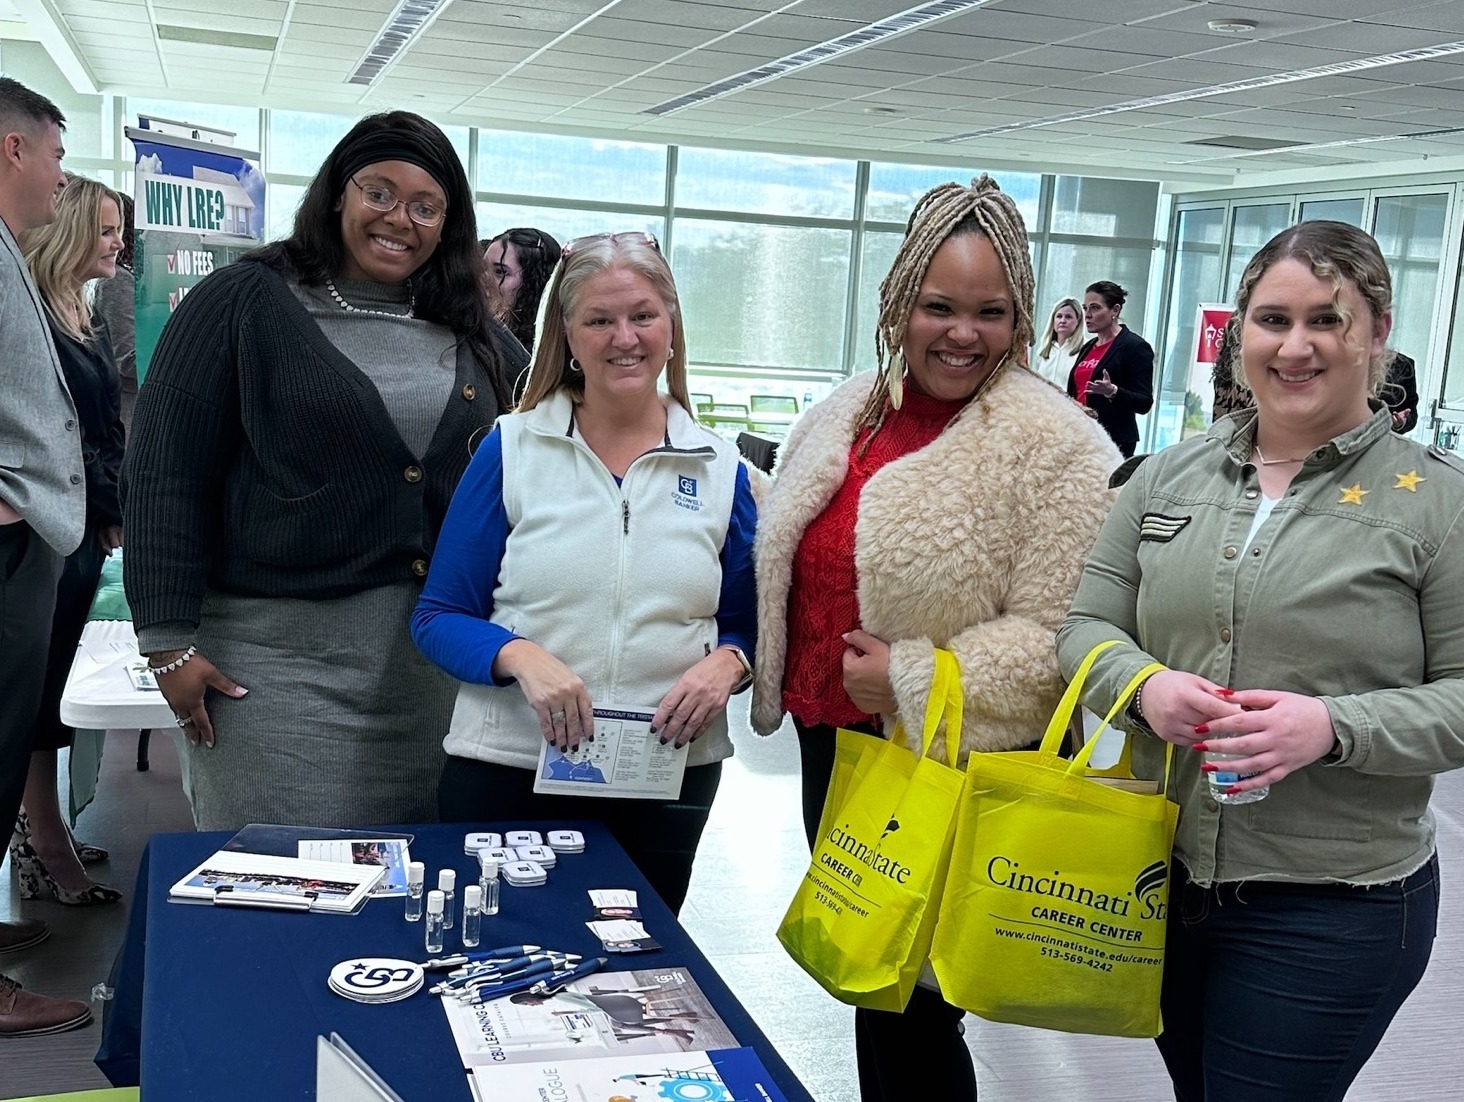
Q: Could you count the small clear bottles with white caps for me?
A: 5